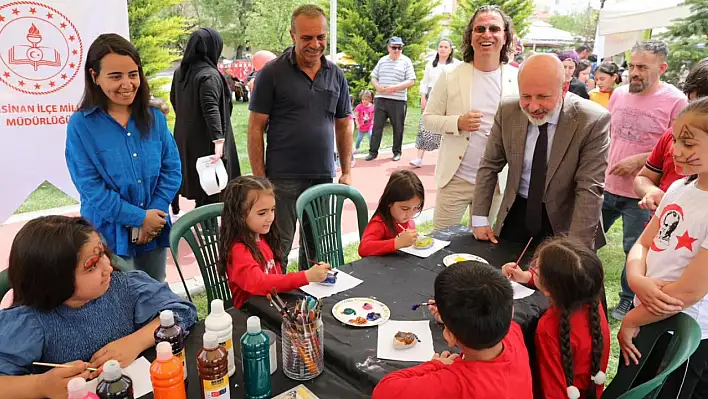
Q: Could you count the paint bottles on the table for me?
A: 7